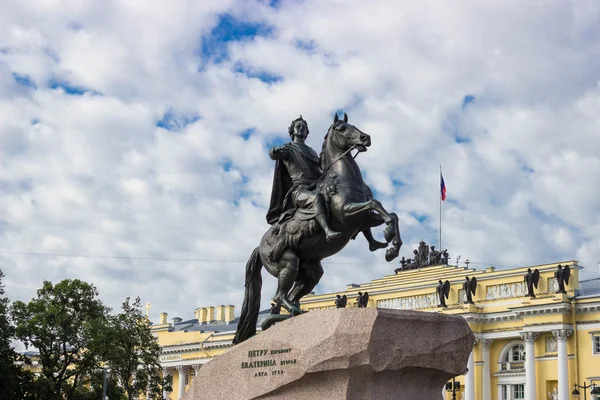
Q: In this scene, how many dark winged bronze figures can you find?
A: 6